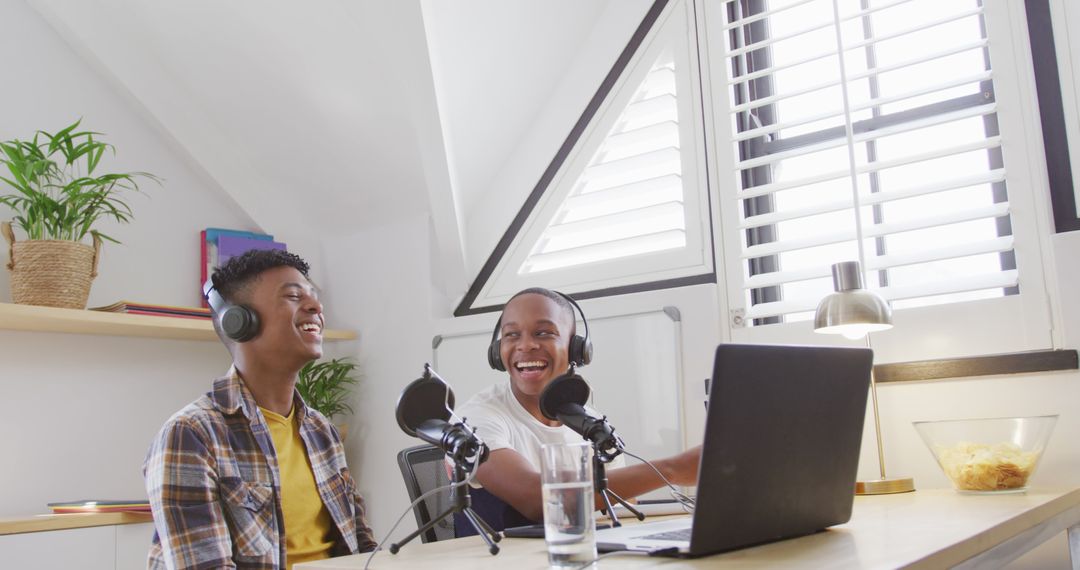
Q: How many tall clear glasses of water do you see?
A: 1